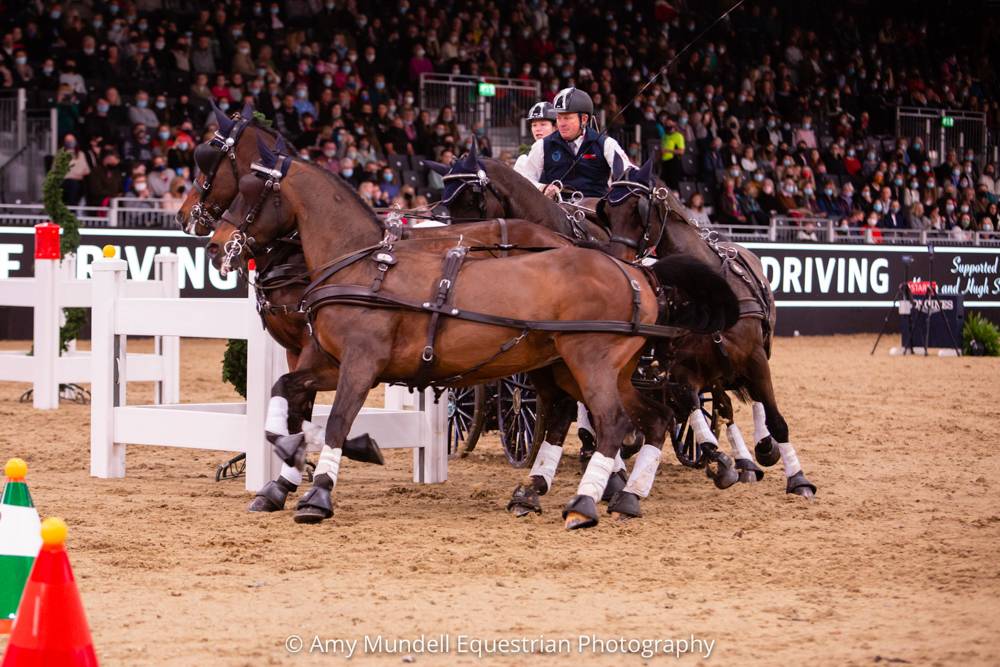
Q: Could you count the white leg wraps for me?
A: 13